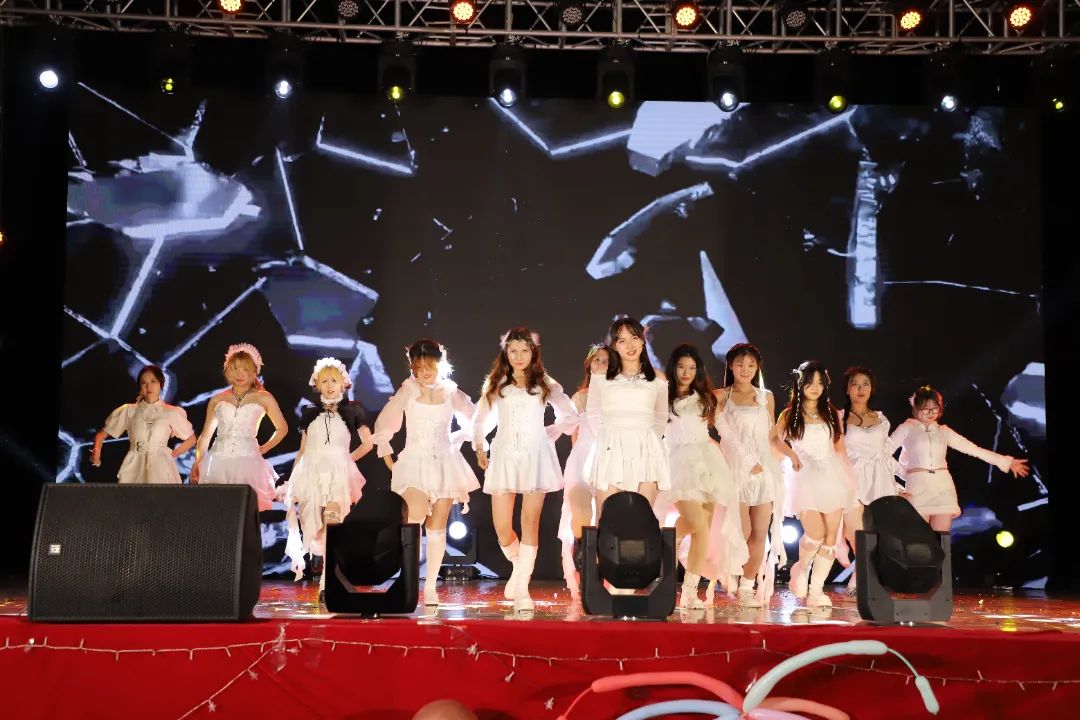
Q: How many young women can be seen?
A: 12